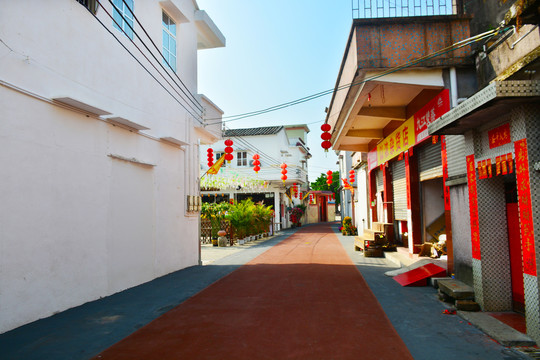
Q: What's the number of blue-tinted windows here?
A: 2